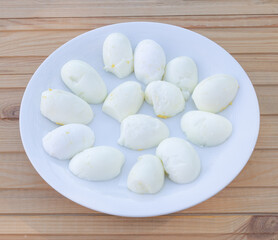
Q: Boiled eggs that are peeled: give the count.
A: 14